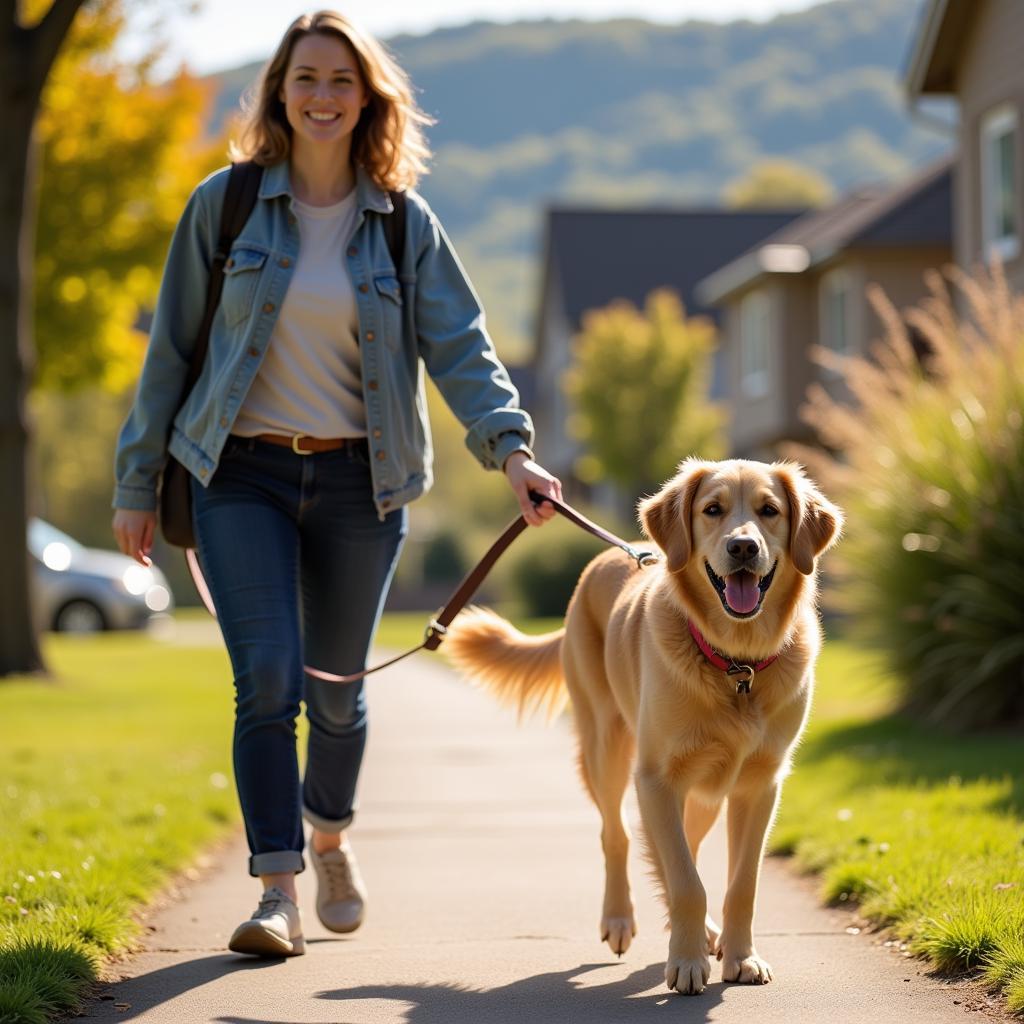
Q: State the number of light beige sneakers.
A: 2